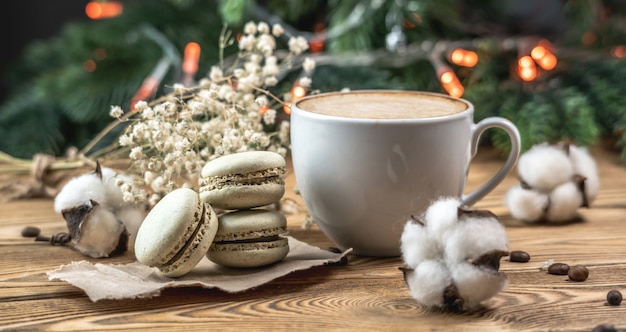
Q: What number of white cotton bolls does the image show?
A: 3